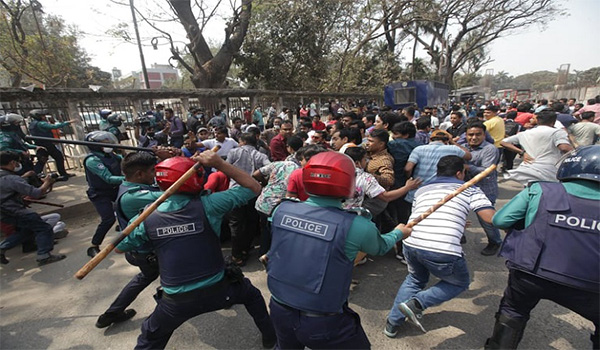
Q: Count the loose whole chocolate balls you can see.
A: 0